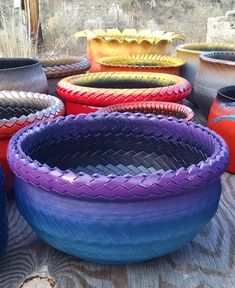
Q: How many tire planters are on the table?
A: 12